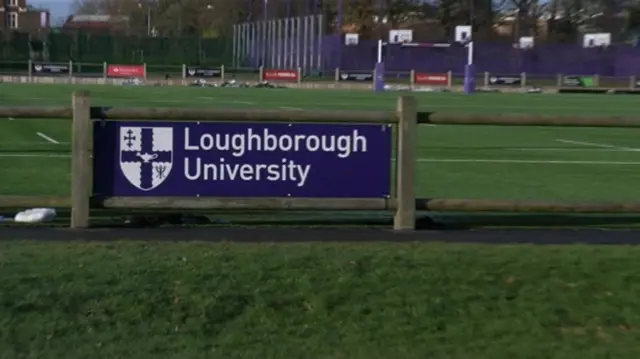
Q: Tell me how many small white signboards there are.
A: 5